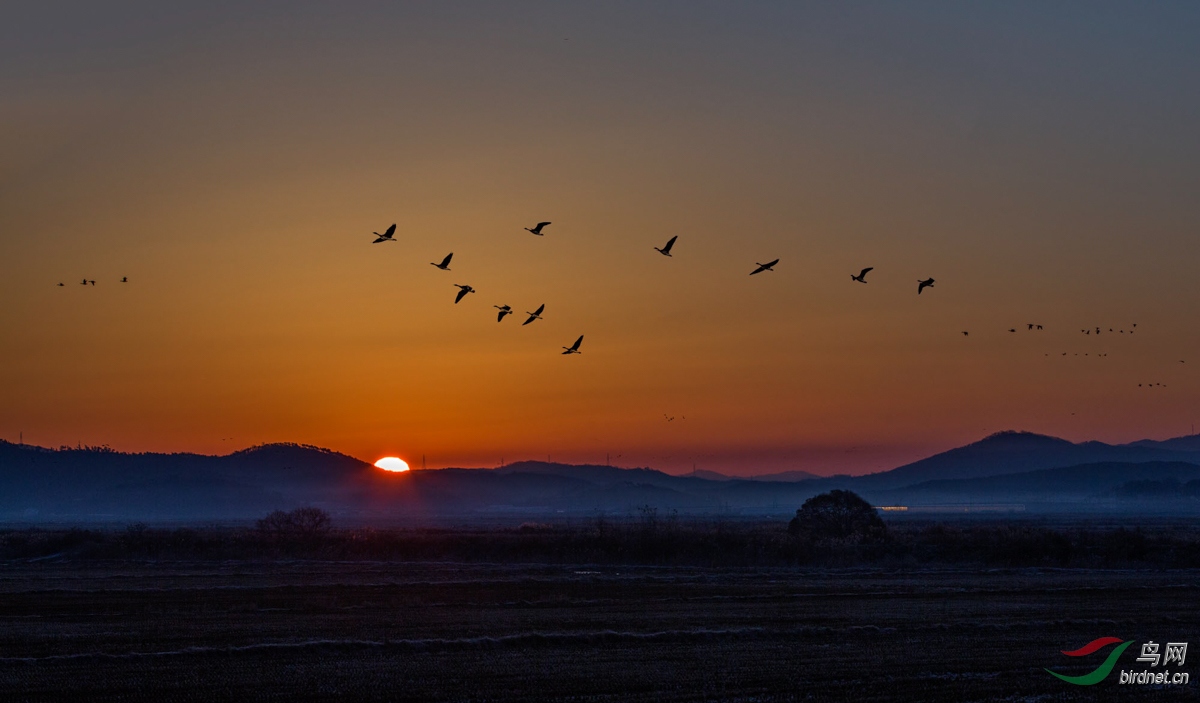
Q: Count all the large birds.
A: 11